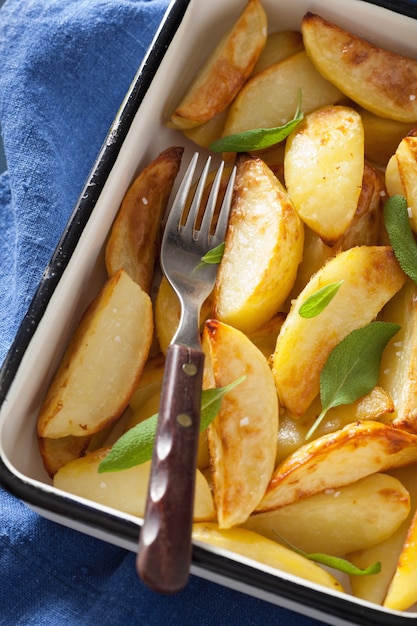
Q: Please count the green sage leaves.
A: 7